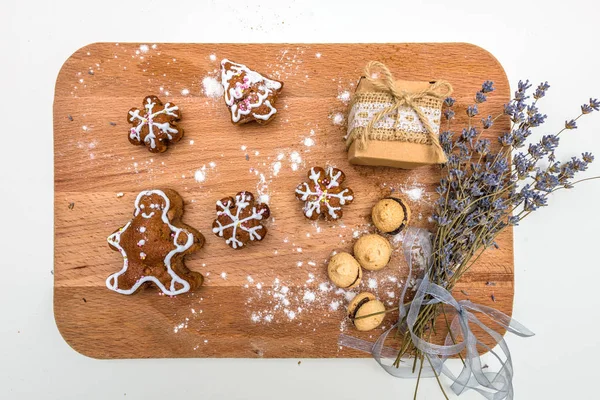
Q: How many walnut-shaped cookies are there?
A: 4